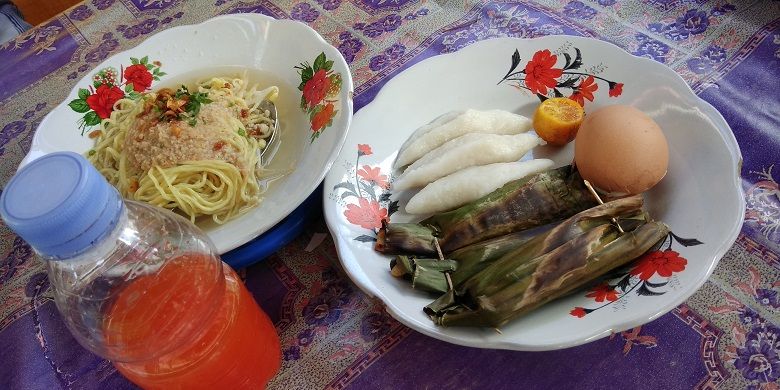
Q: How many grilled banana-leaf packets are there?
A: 3